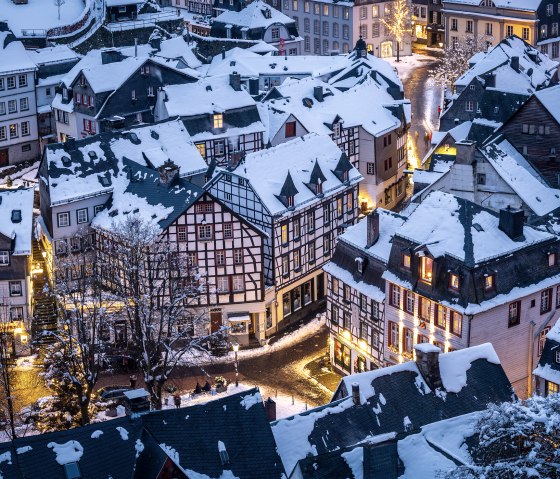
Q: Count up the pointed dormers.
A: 3